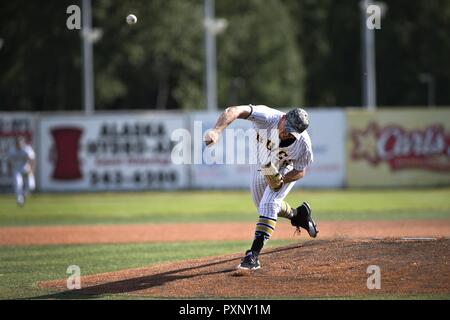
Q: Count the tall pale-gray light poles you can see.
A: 3